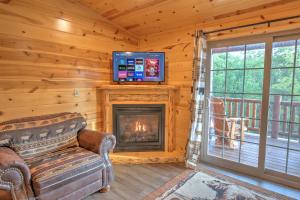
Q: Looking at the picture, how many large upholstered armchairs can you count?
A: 1